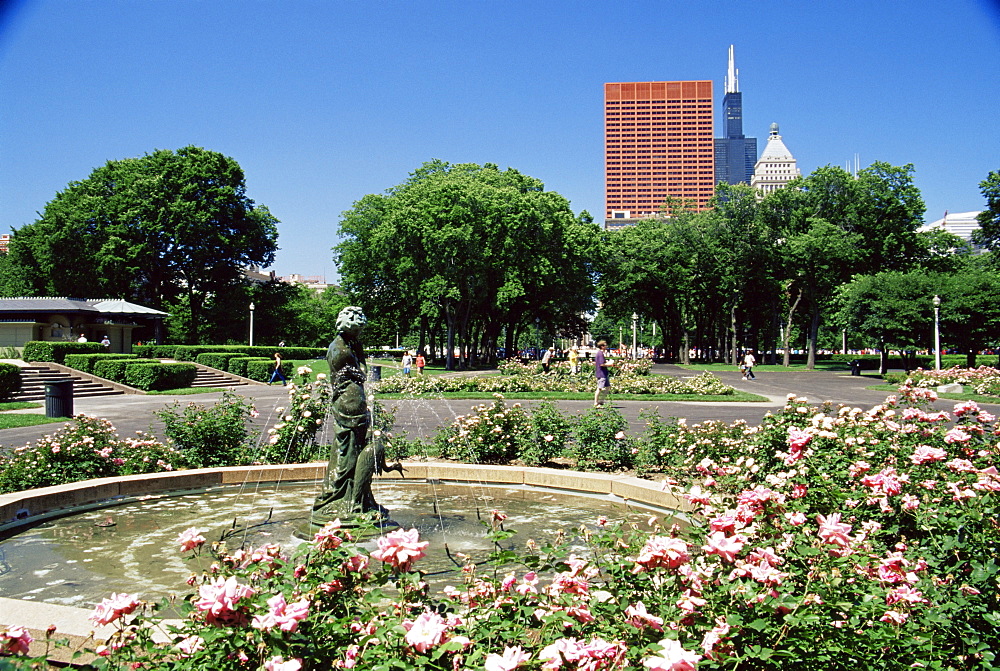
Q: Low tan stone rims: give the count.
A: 1